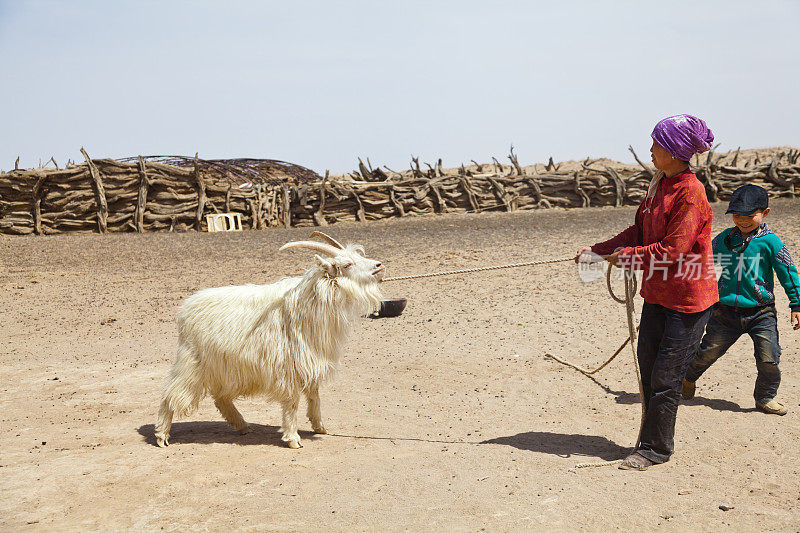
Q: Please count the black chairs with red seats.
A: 0